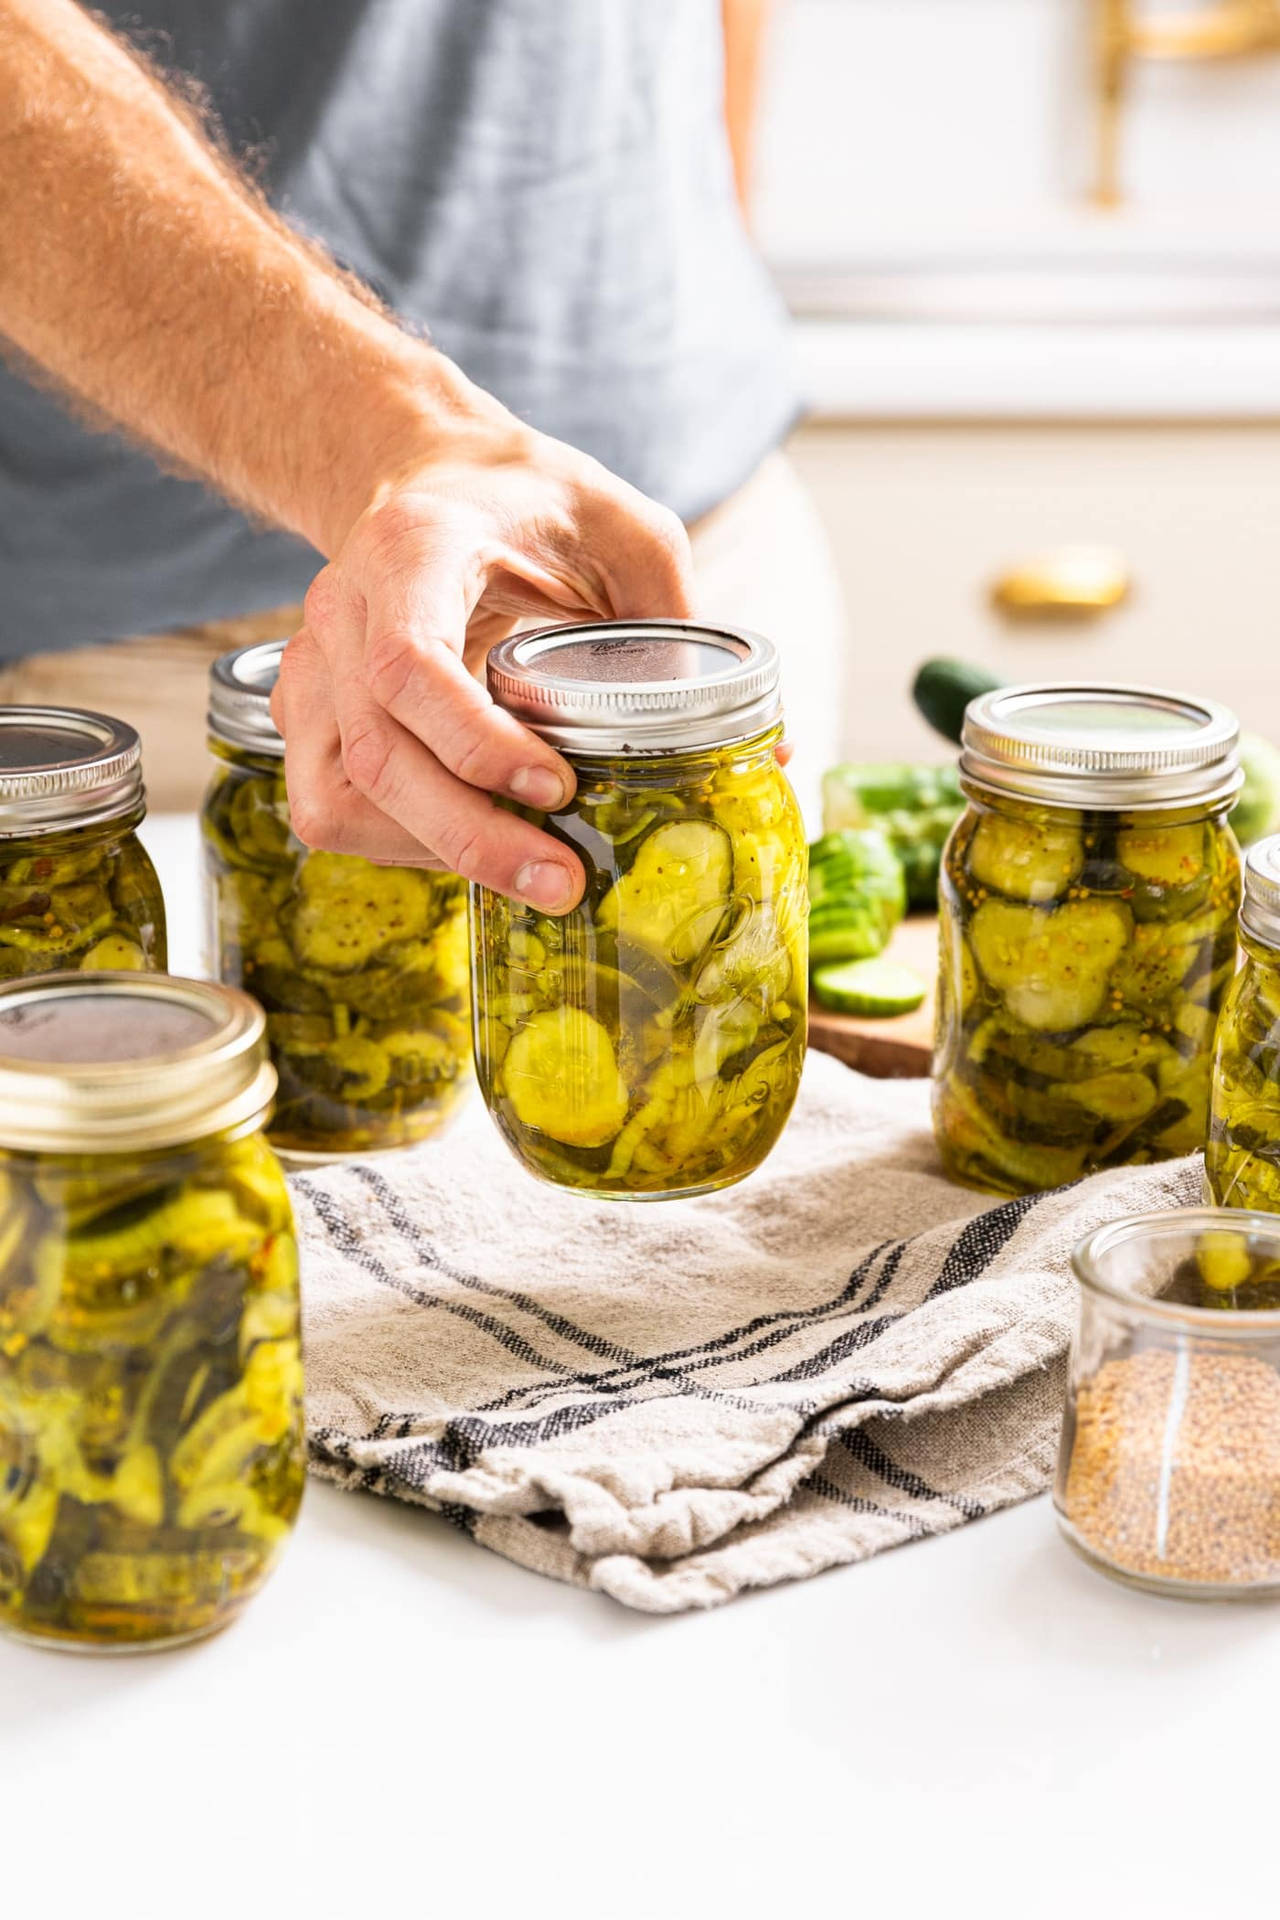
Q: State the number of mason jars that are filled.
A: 6